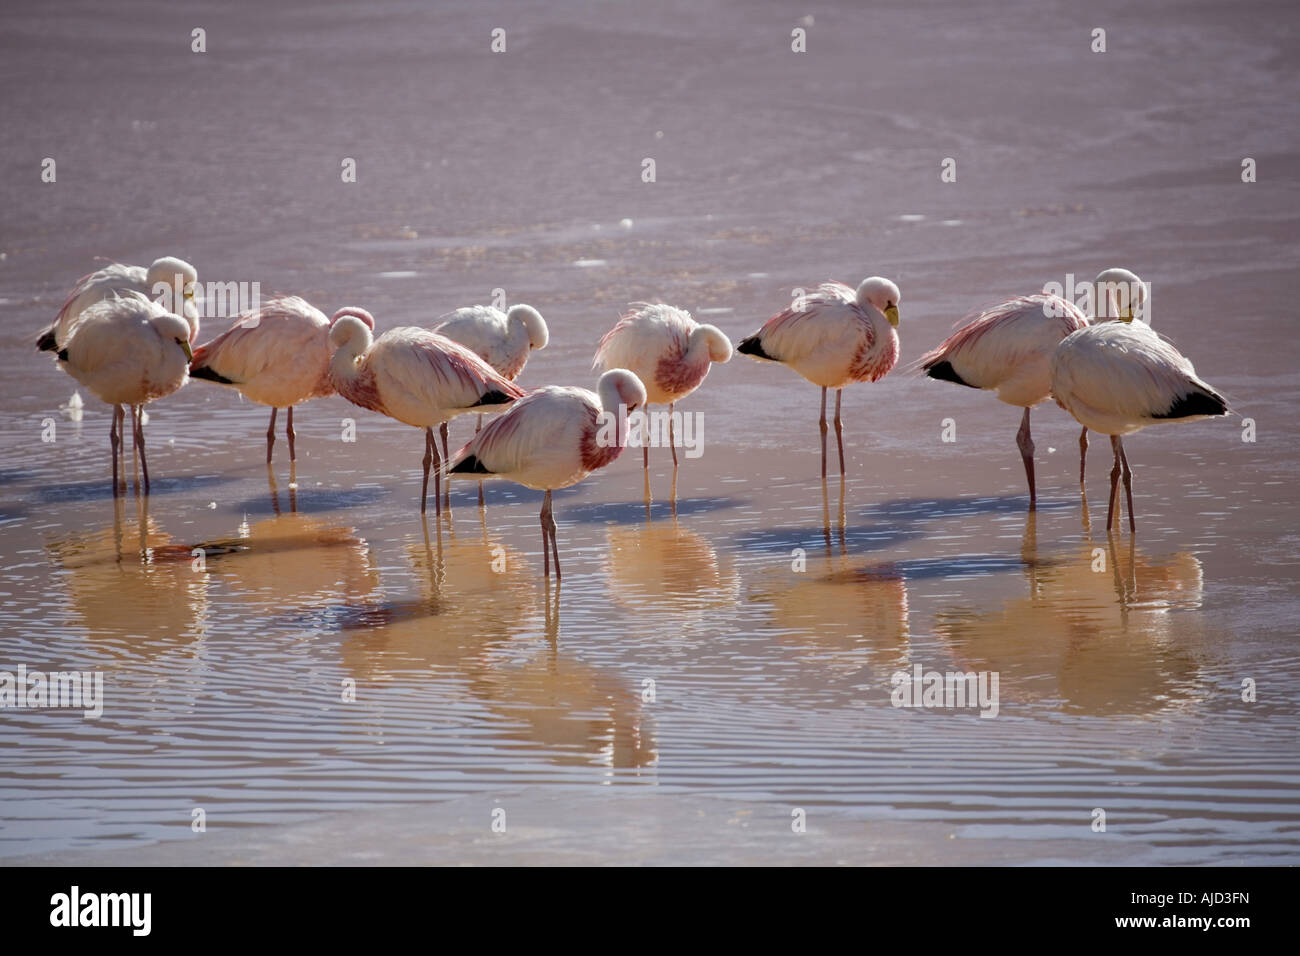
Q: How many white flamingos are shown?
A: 10